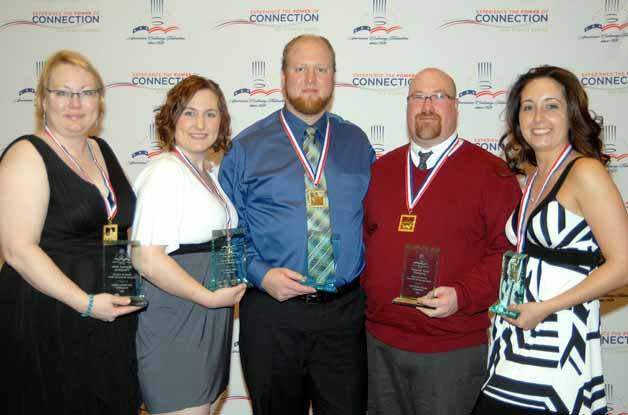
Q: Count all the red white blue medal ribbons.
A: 5